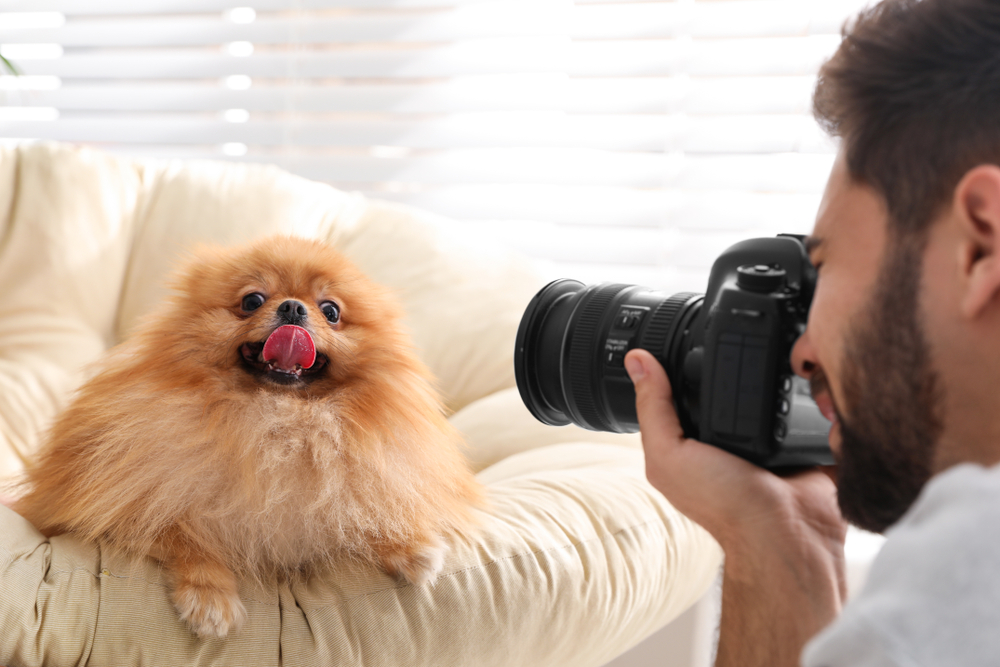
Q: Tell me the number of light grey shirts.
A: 1